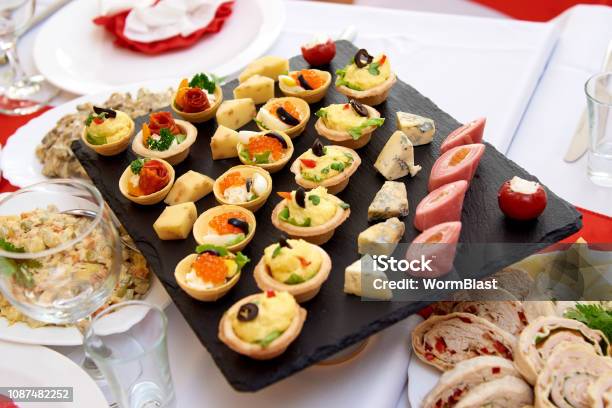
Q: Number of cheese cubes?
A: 11